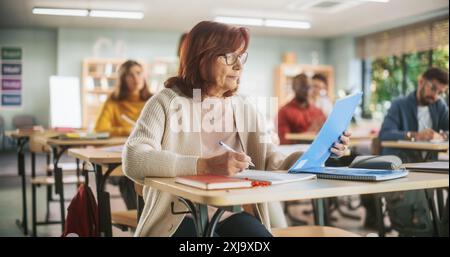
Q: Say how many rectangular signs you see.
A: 4